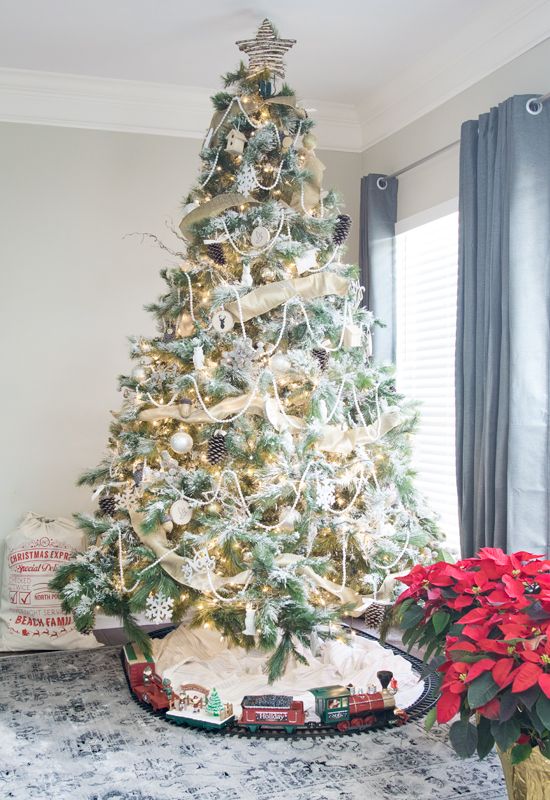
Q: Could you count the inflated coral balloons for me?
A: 0